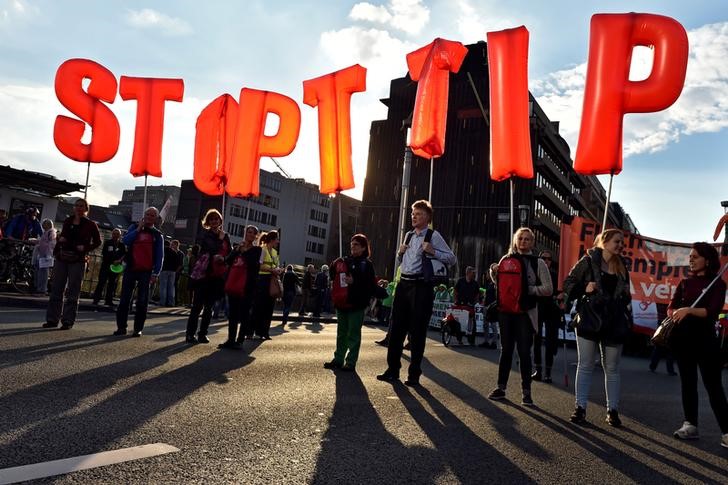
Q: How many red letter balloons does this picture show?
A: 8